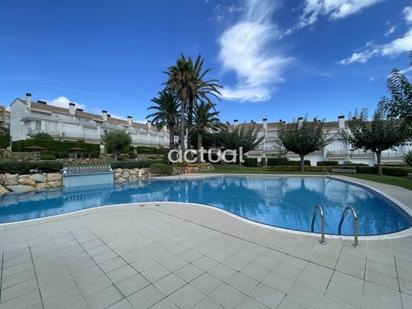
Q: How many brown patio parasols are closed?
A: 0